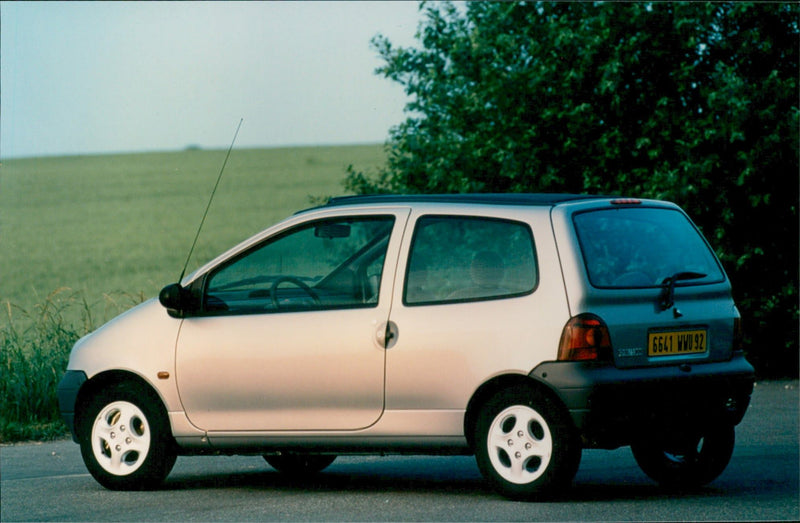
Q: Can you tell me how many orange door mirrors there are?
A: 0